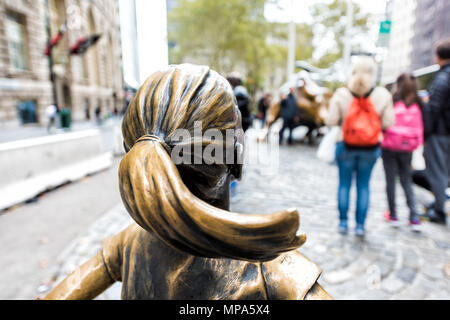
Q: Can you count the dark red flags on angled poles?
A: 2